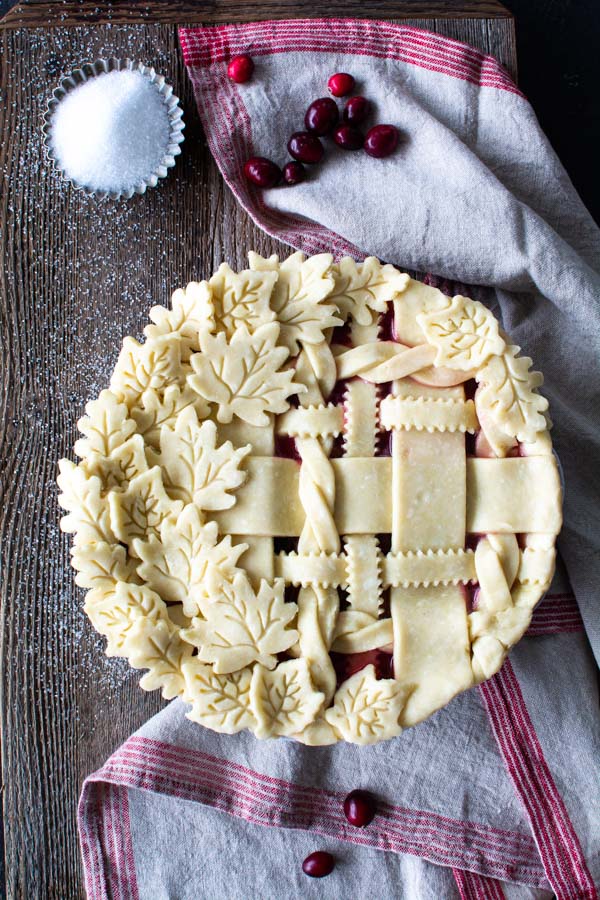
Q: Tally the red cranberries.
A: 11